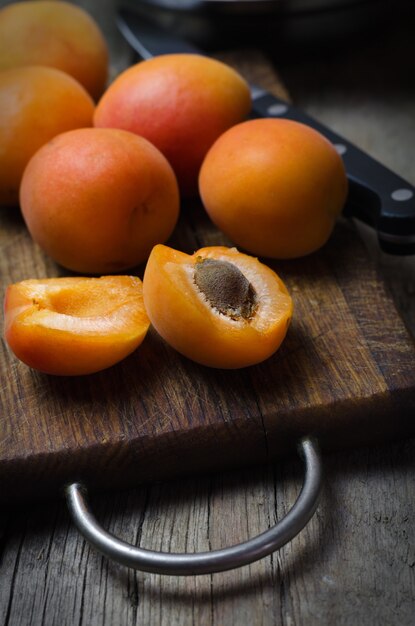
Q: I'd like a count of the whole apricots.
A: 5